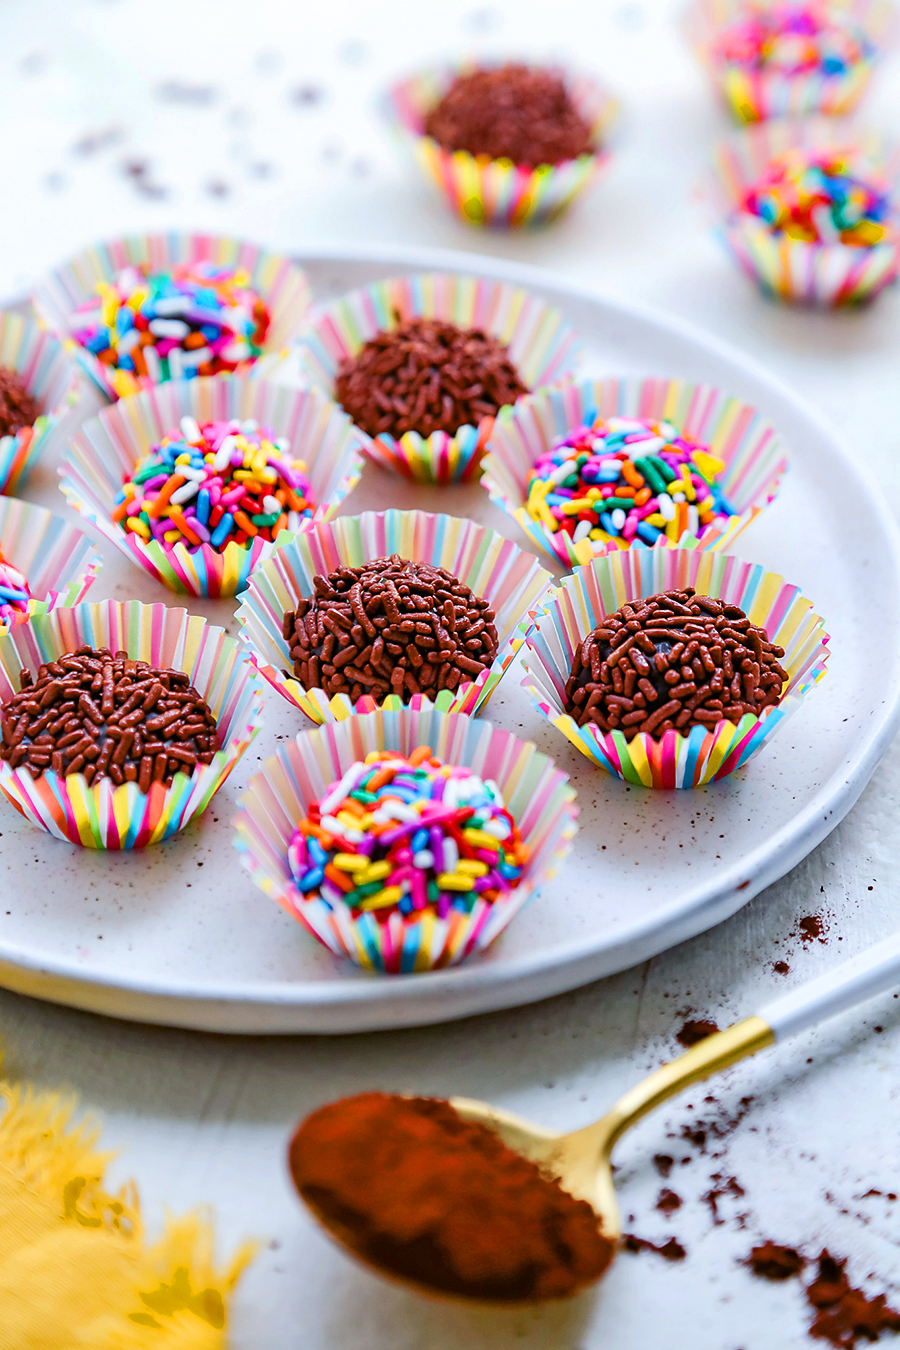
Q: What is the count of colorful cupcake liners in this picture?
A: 13